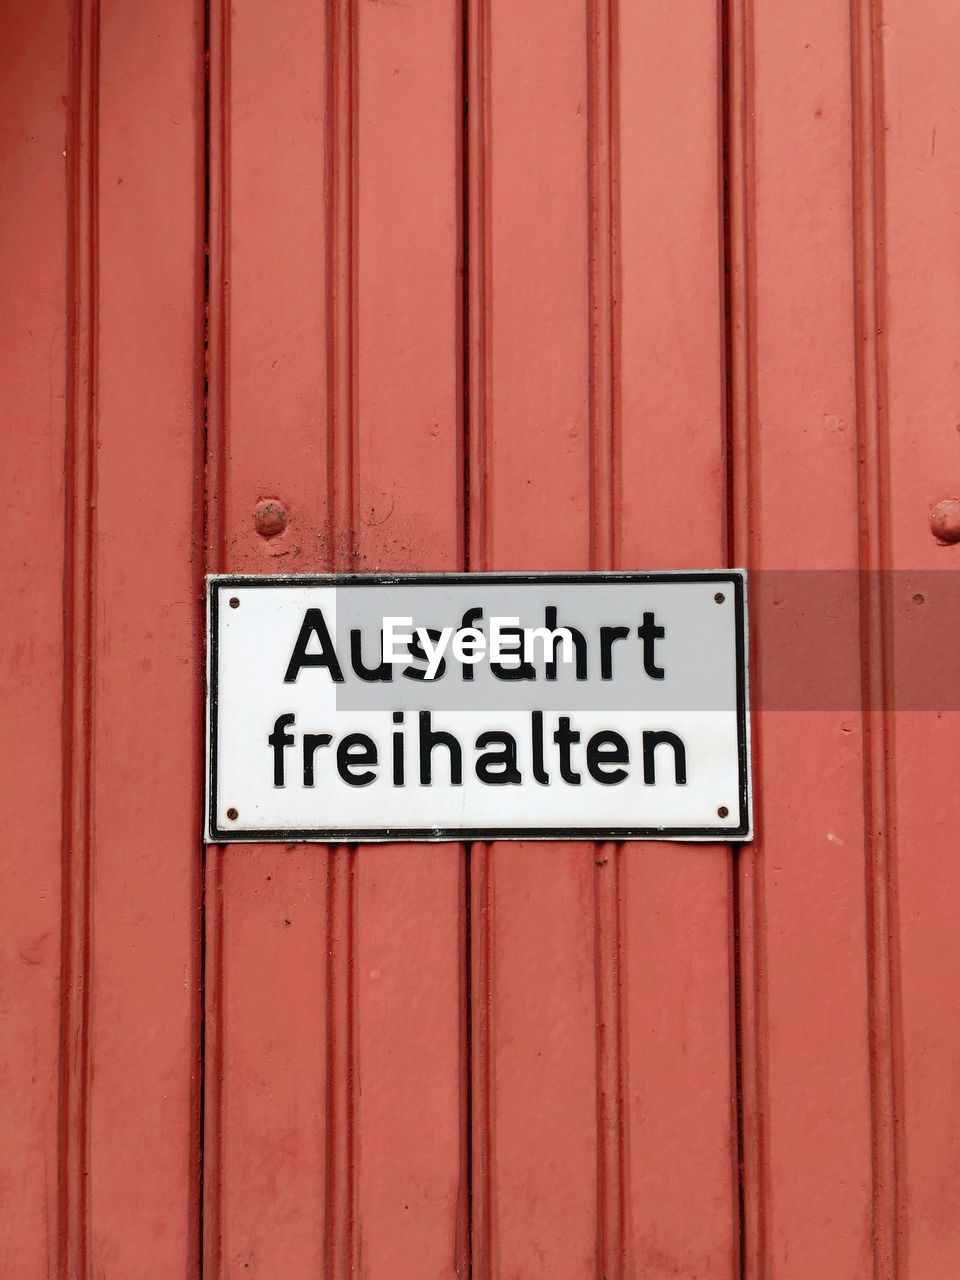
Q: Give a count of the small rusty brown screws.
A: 4